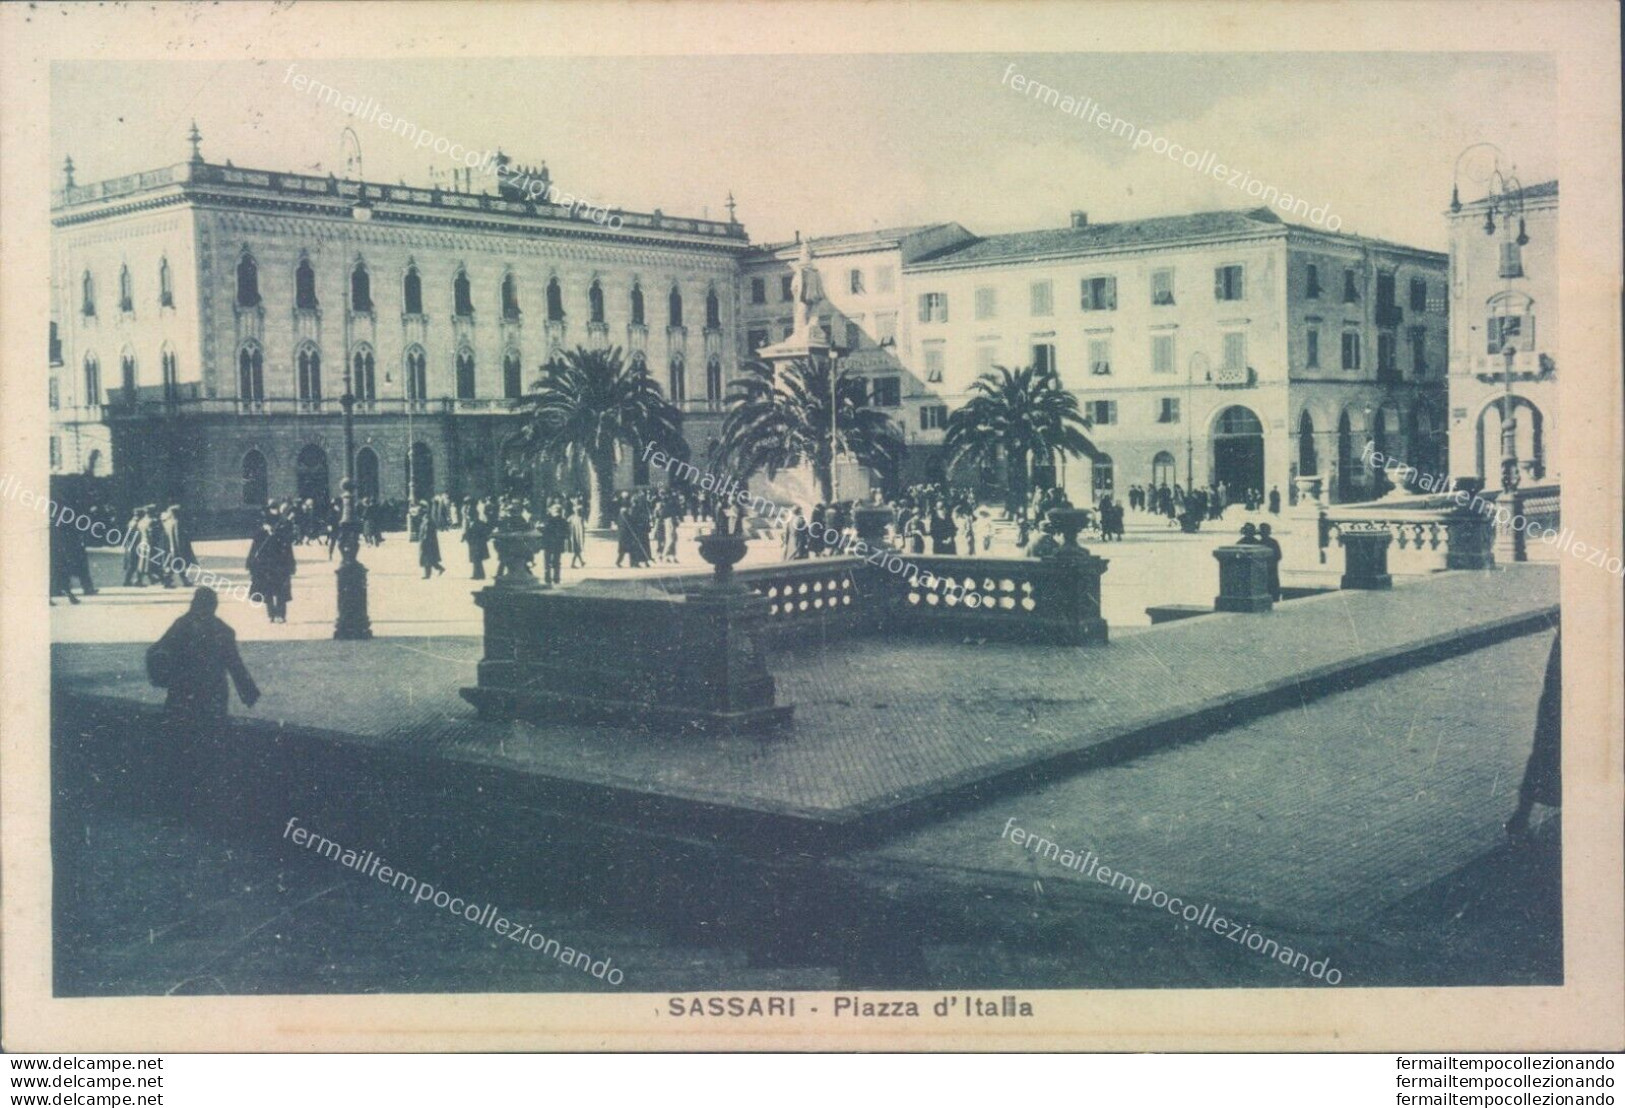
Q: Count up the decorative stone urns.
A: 7